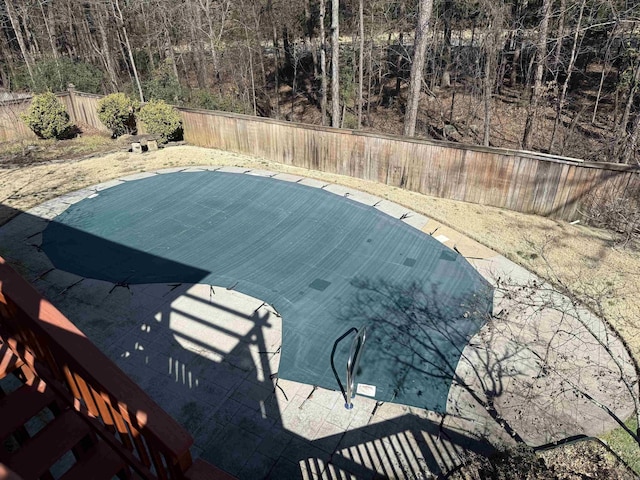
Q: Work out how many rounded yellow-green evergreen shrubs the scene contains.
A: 3